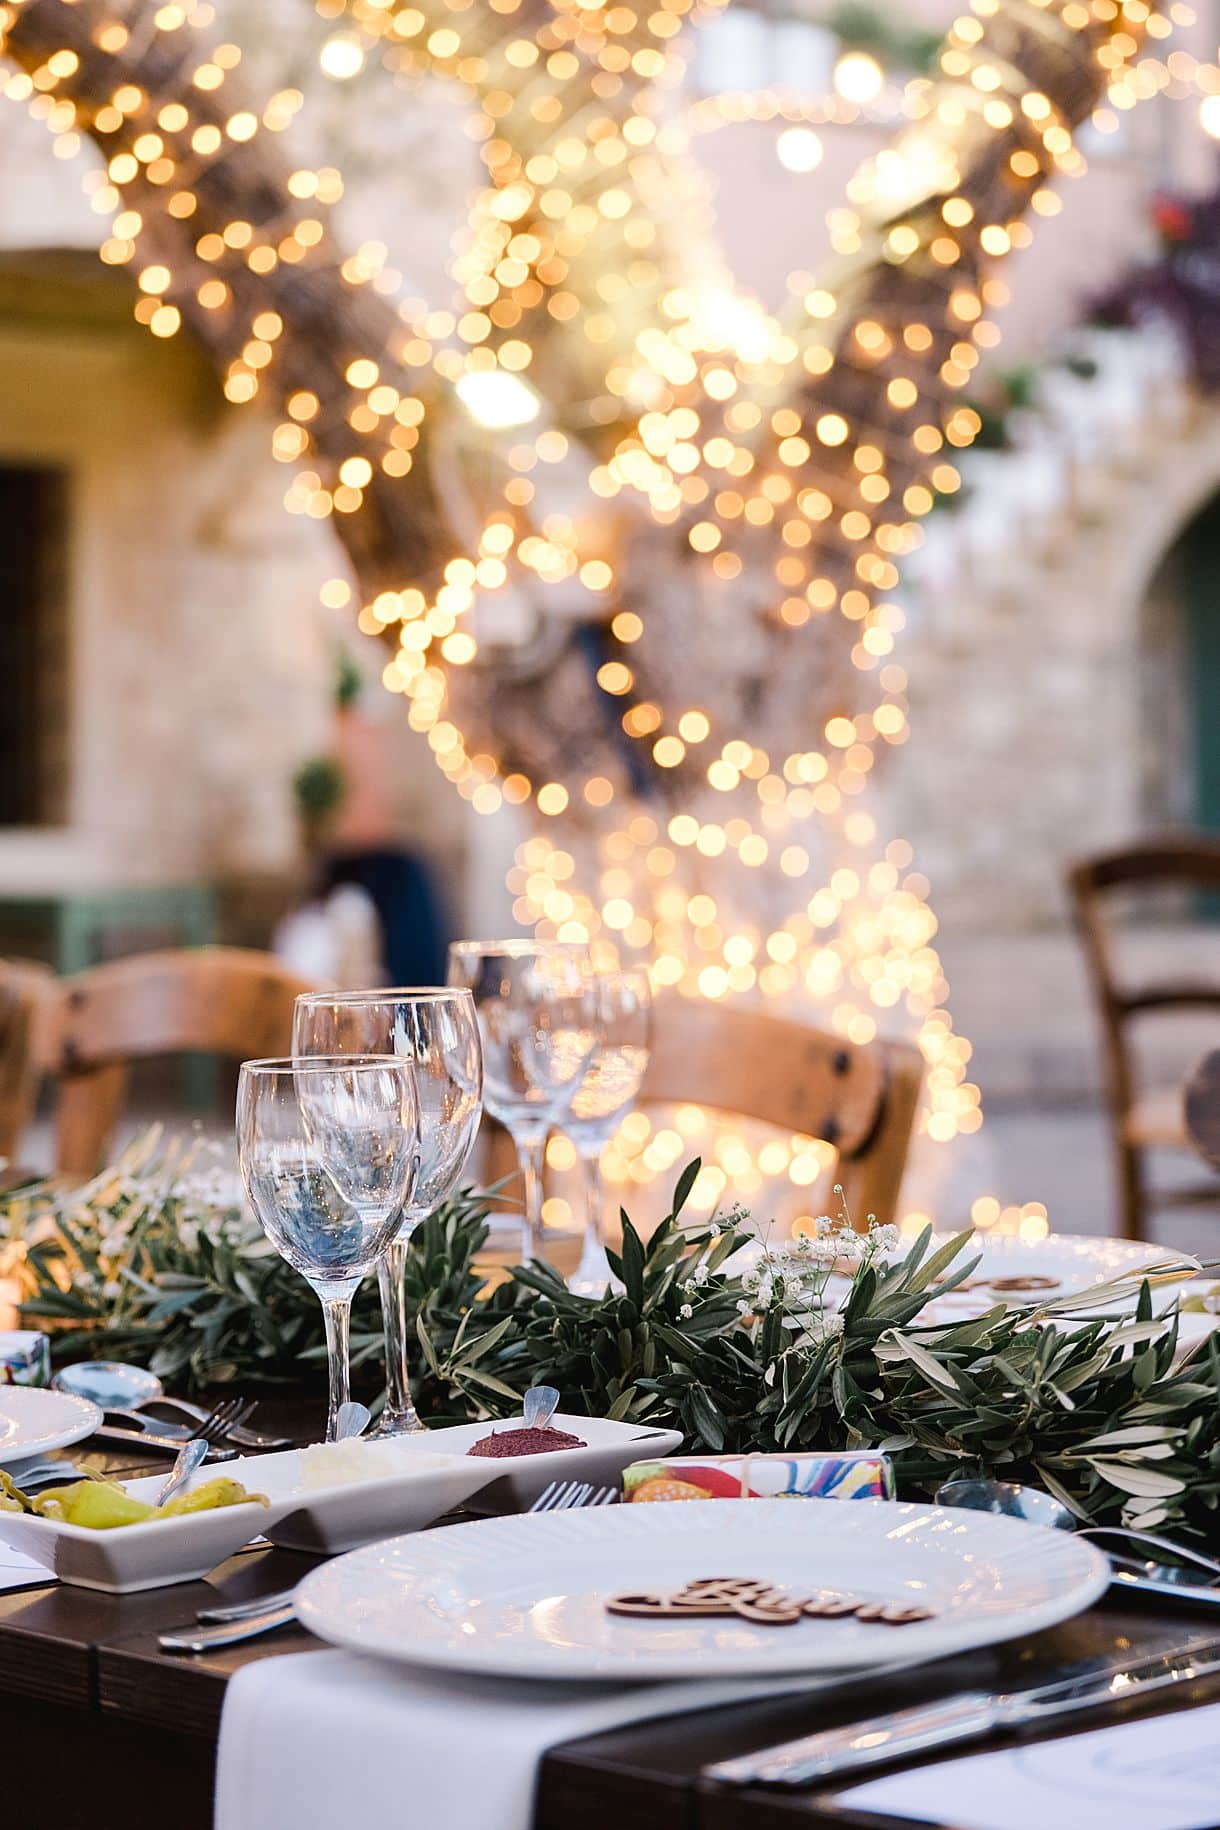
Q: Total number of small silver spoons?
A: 3